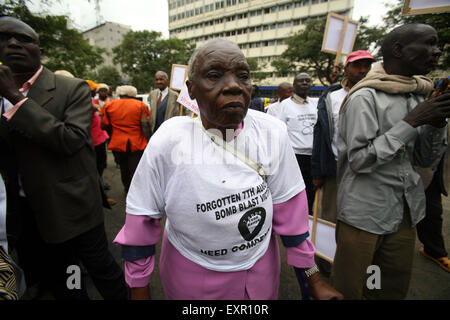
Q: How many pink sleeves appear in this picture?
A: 2